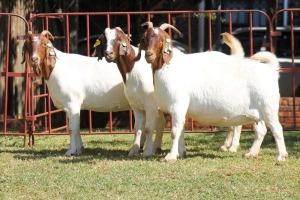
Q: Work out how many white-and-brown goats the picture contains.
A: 3